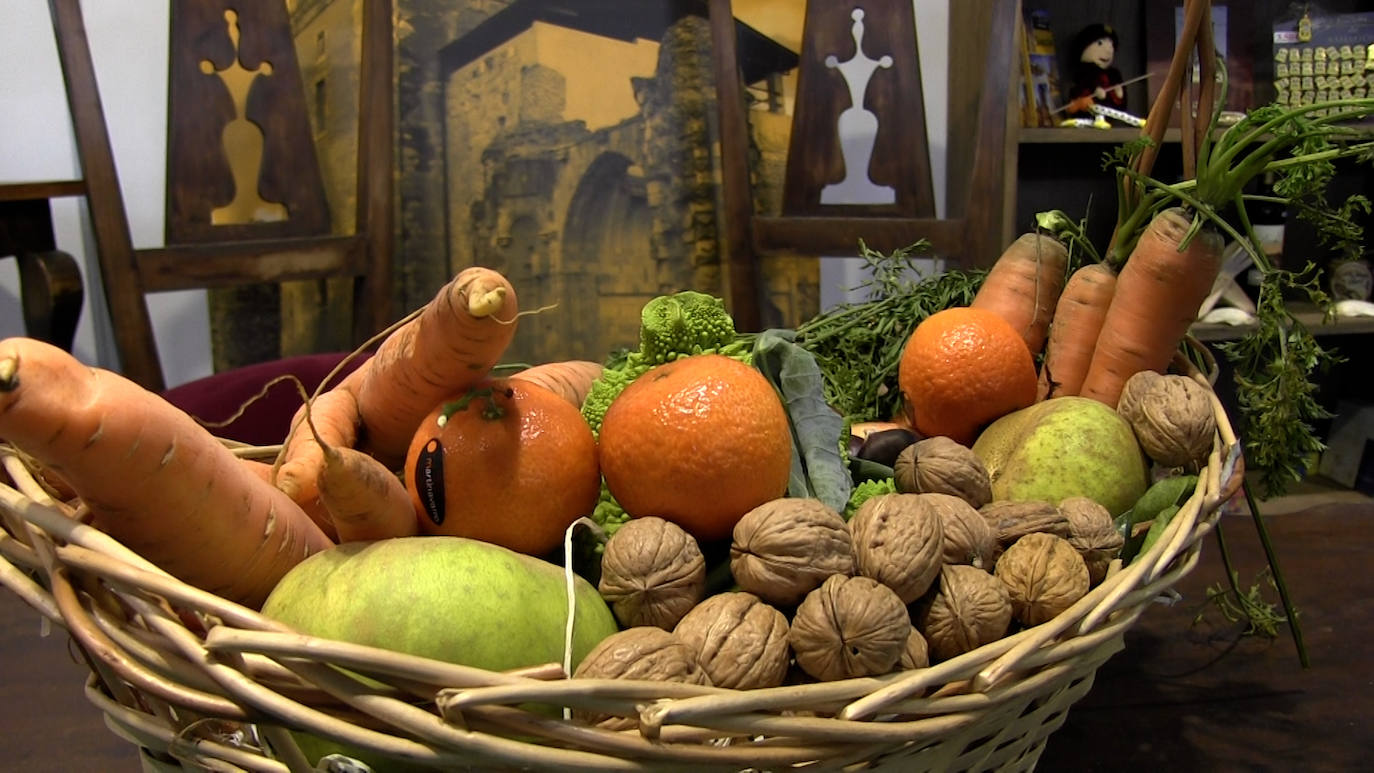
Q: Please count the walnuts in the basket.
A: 14